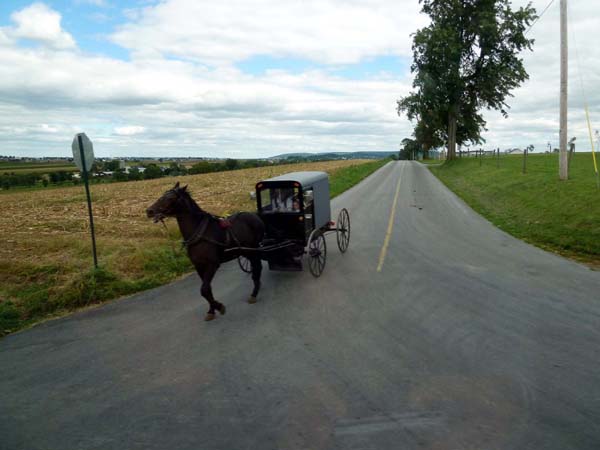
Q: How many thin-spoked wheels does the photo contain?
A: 3